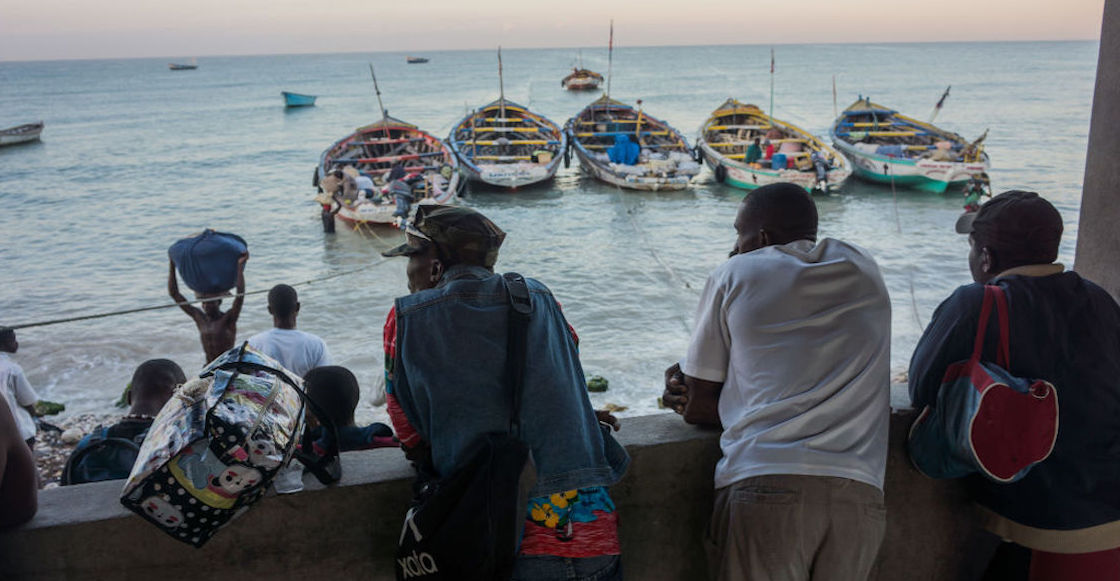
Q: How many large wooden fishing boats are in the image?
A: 5